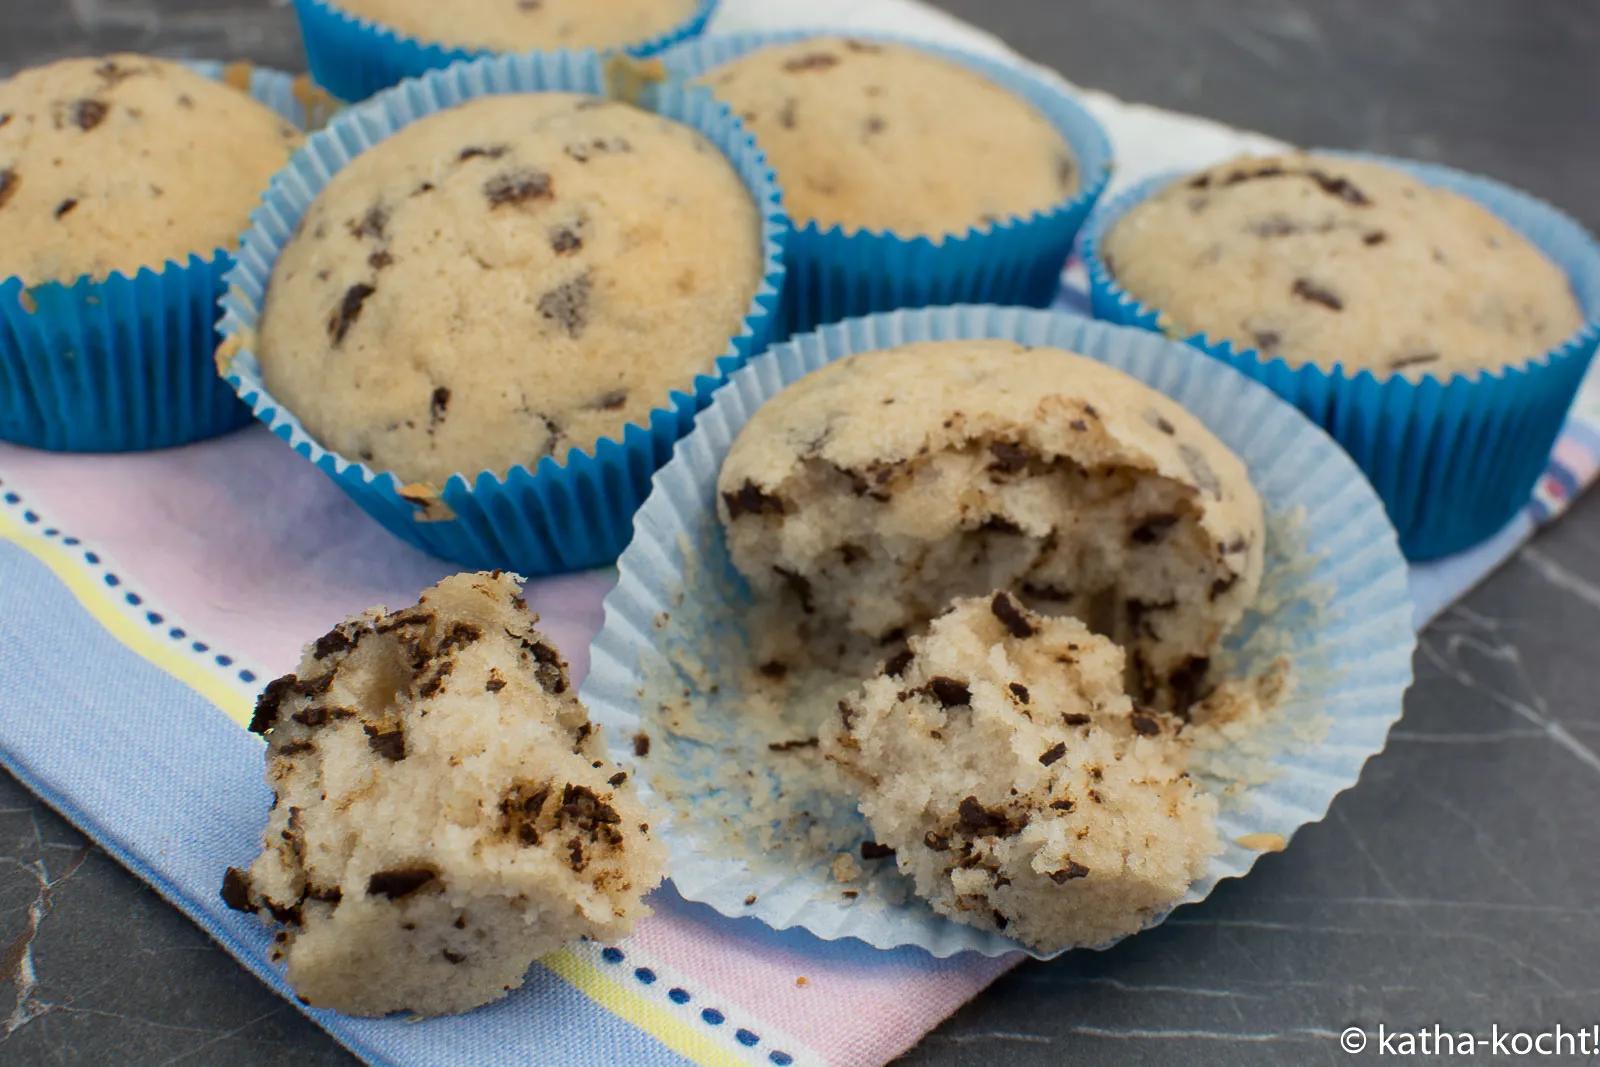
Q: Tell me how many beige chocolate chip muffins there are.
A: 6